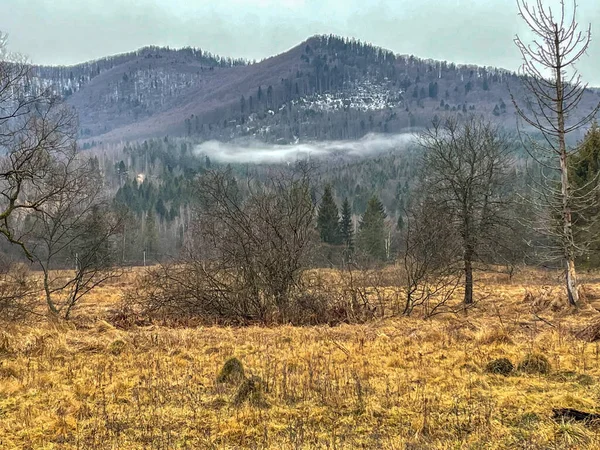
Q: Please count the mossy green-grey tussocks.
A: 4